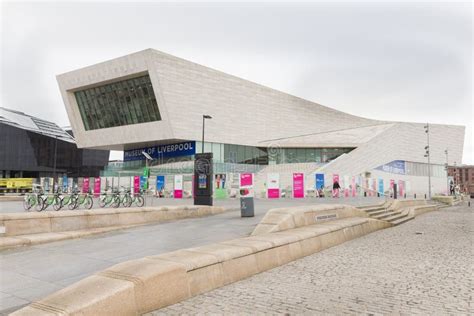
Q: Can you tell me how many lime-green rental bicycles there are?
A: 7